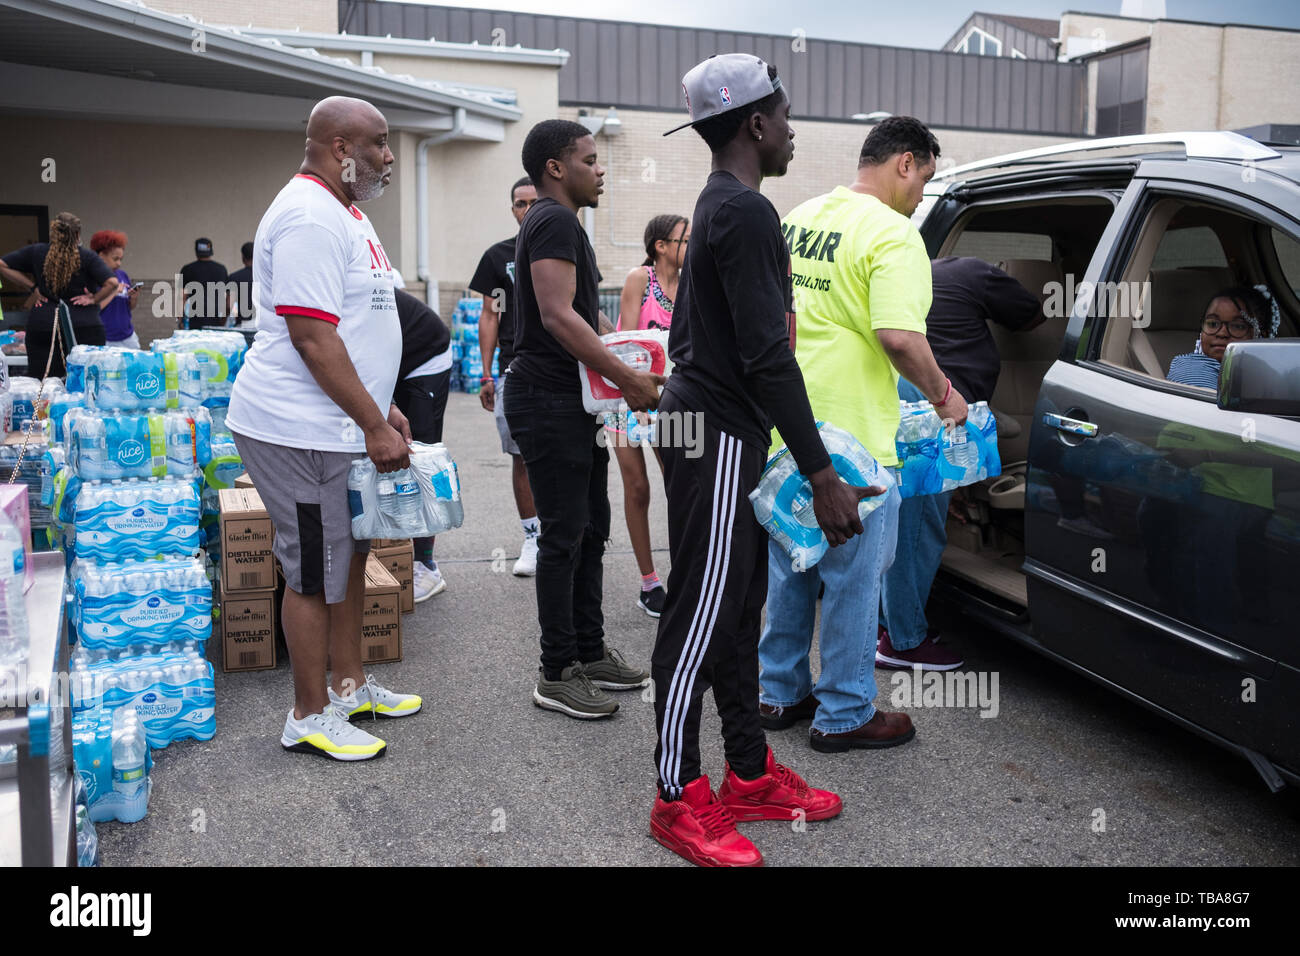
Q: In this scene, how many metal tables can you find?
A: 1